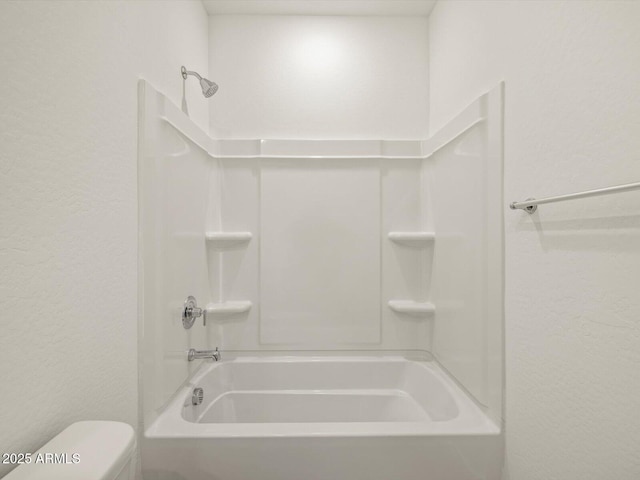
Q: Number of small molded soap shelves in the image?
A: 4